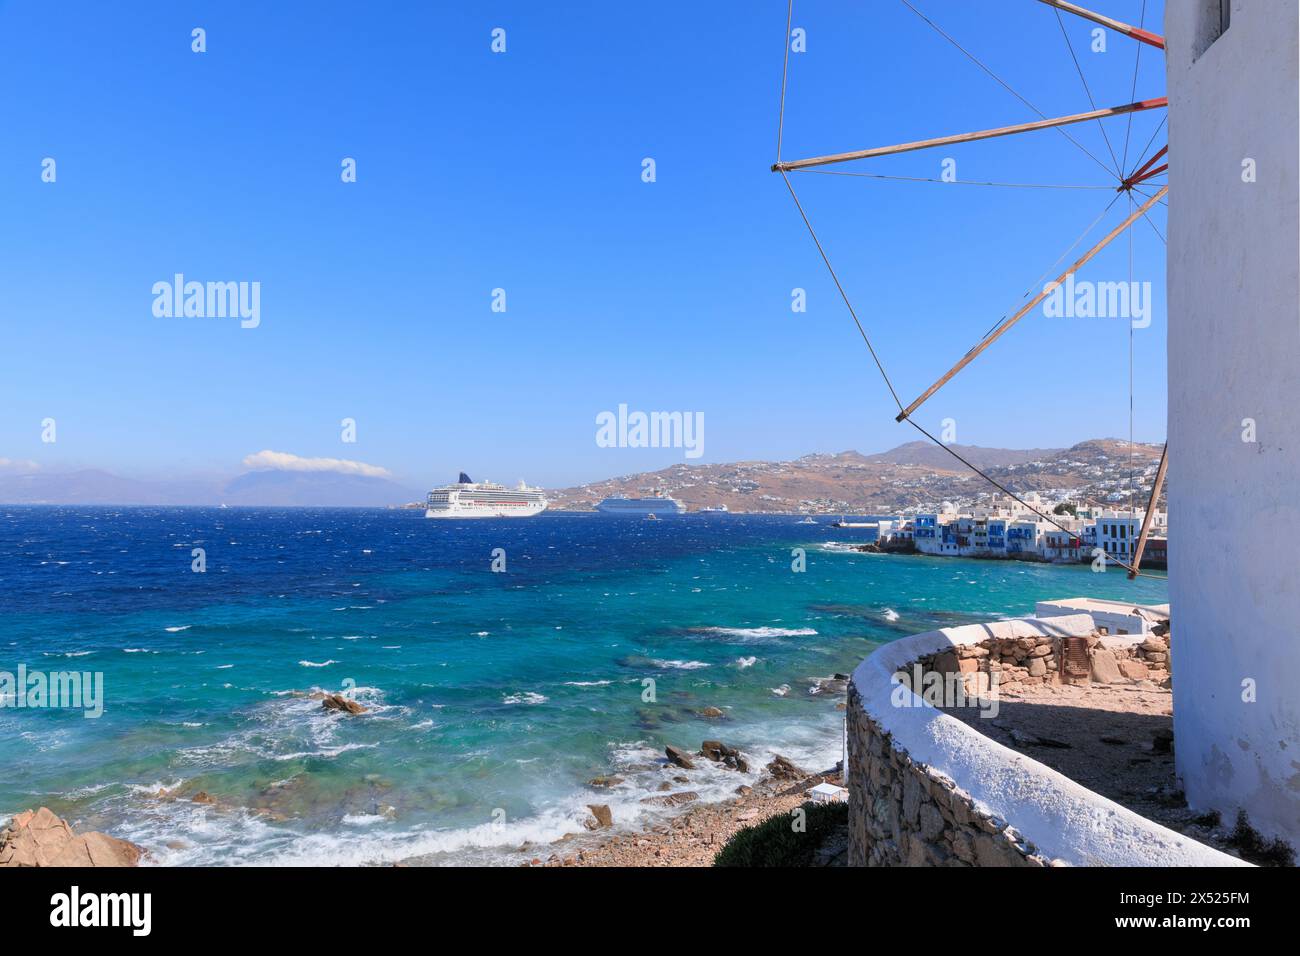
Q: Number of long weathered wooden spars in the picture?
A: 4